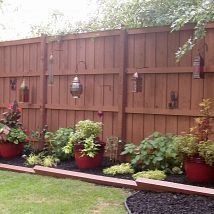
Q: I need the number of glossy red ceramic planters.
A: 3